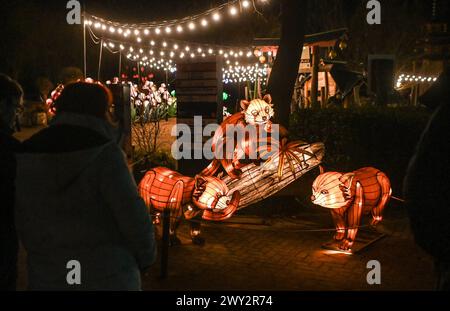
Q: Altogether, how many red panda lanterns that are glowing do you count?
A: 3